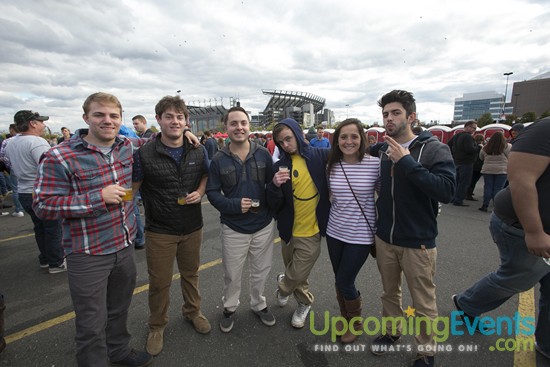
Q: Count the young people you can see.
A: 6